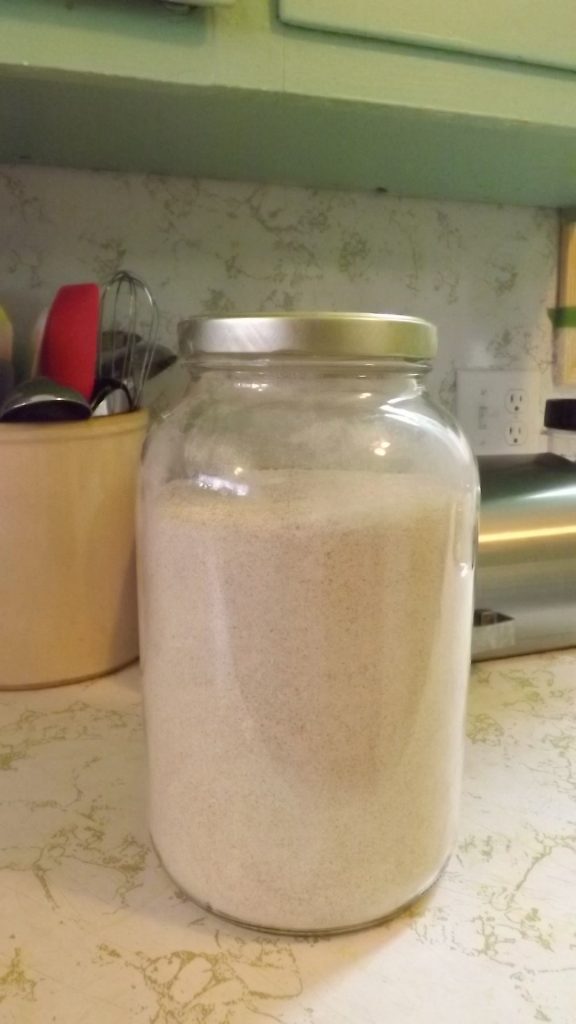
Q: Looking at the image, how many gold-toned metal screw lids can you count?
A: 1